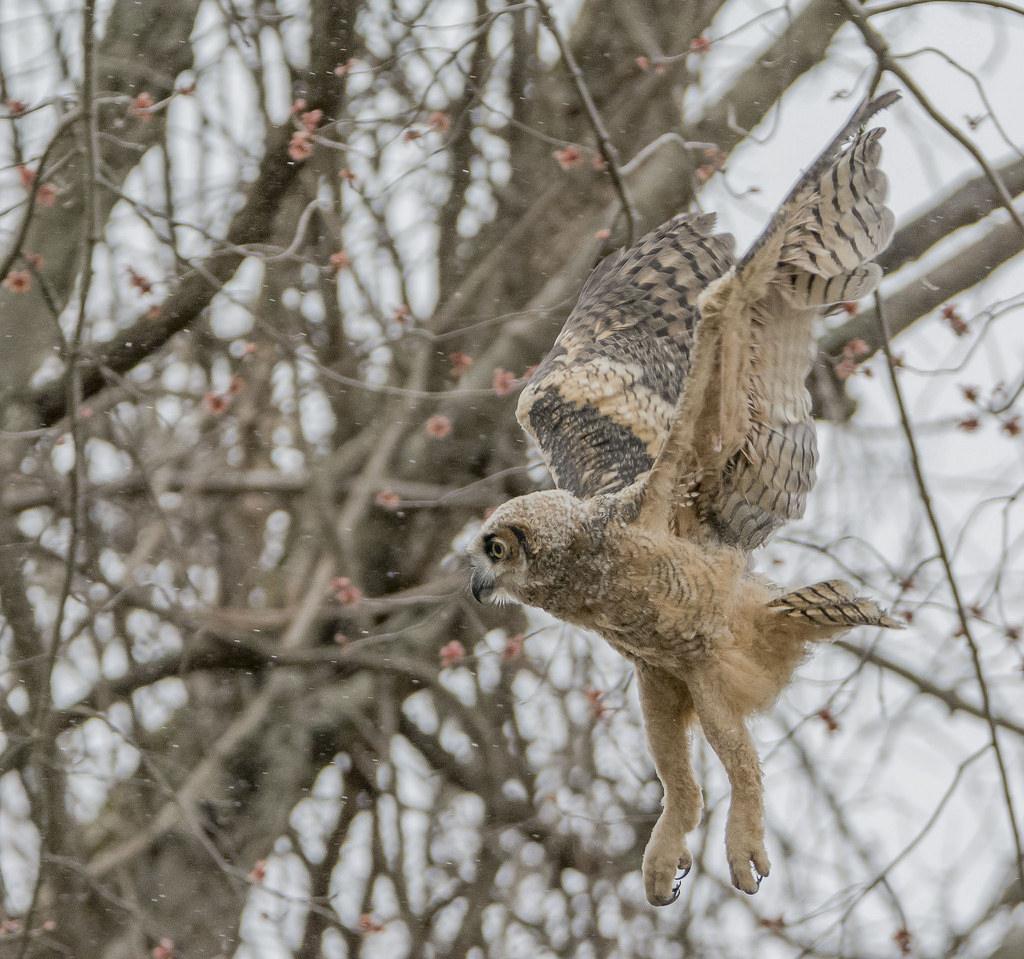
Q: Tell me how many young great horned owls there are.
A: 1